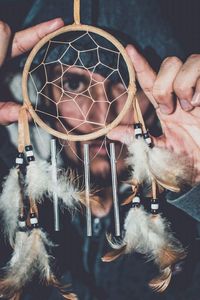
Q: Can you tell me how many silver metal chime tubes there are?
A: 3